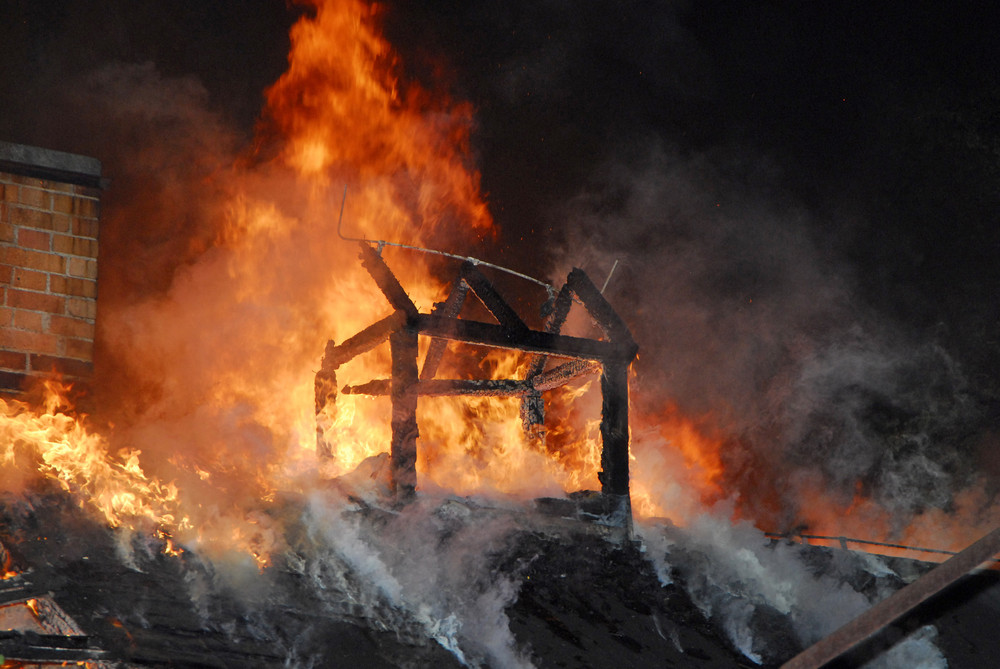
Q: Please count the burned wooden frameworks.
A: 1